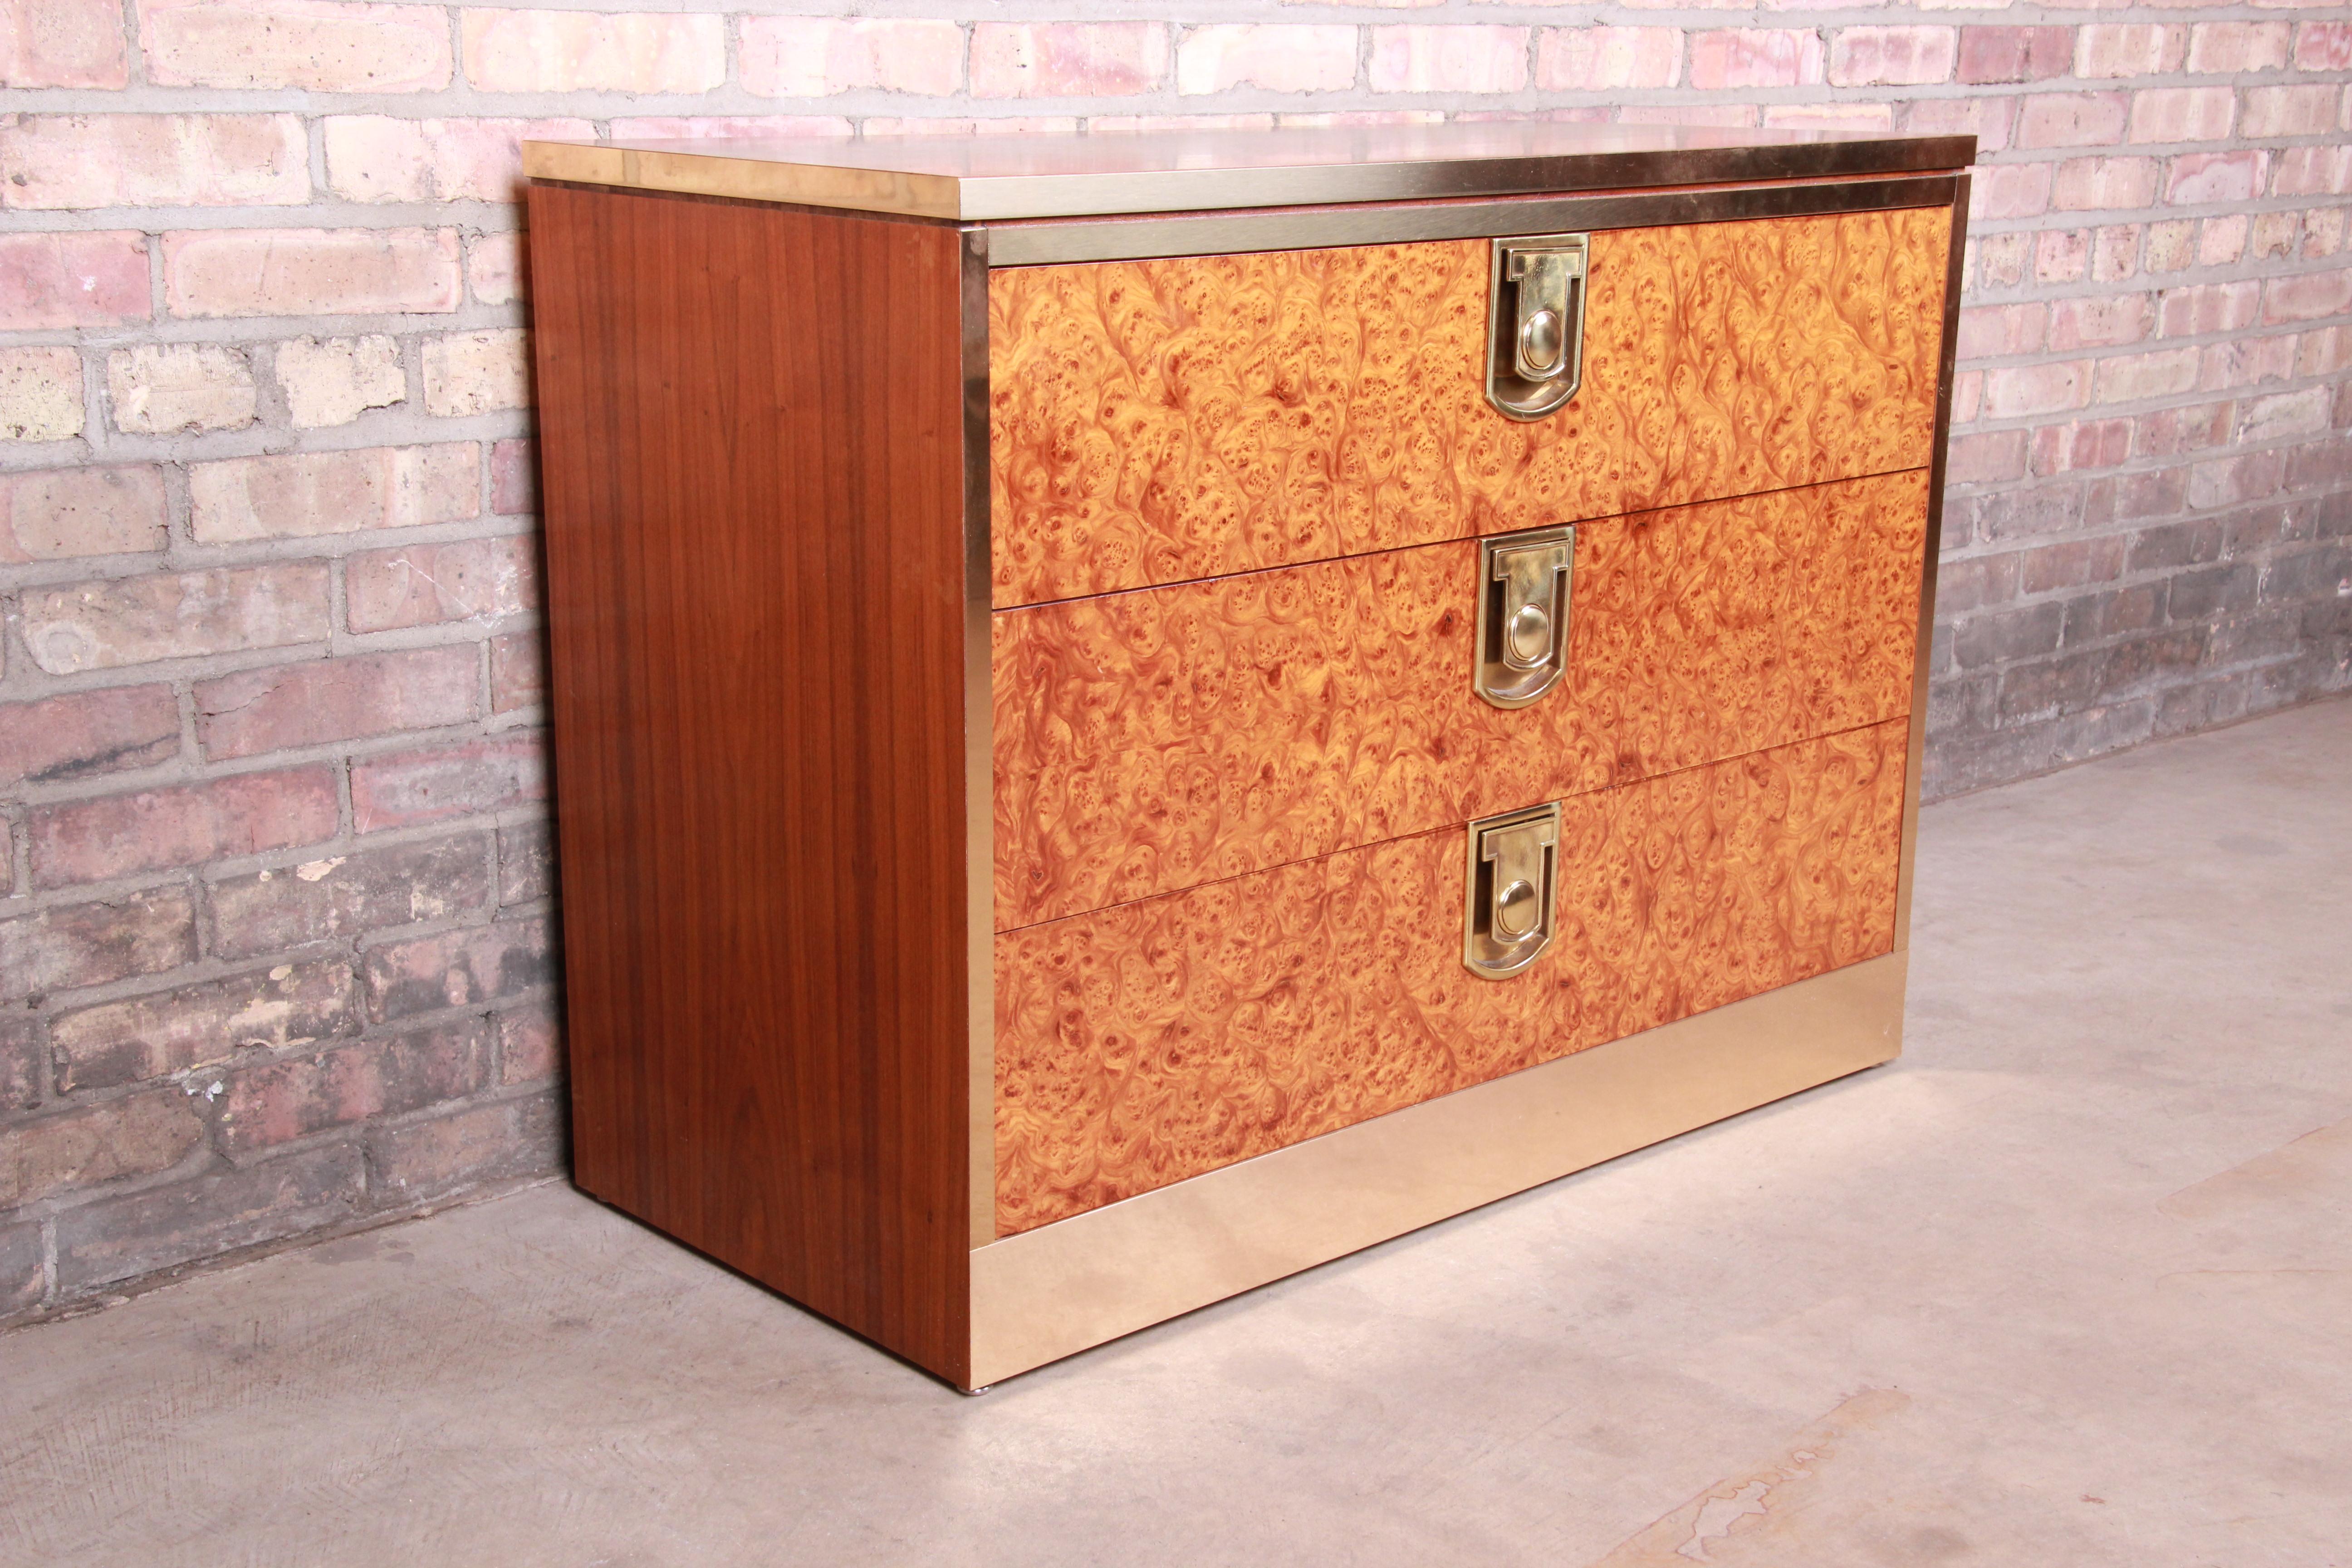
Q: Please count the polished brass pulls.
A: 3